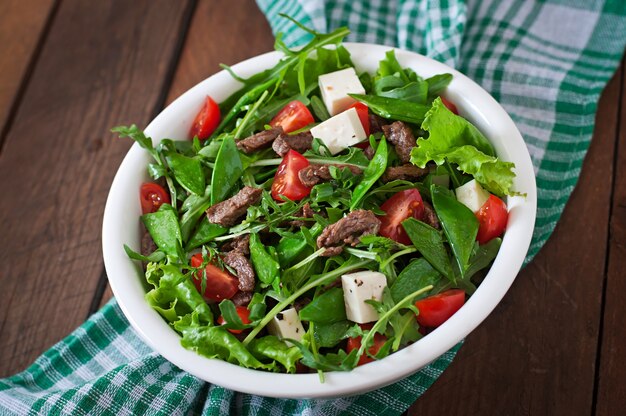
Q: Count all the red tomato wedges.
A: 12